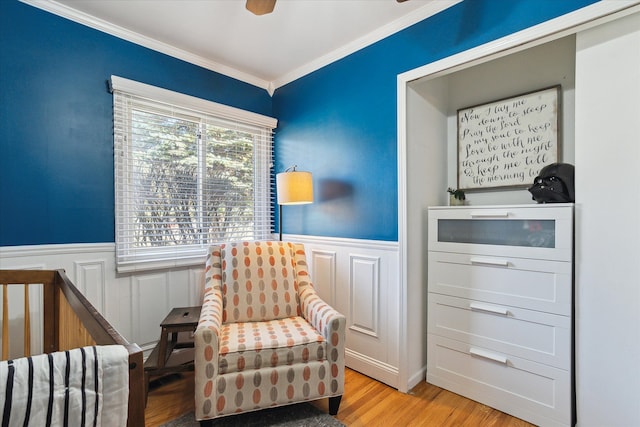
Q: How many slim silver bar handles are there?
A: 4